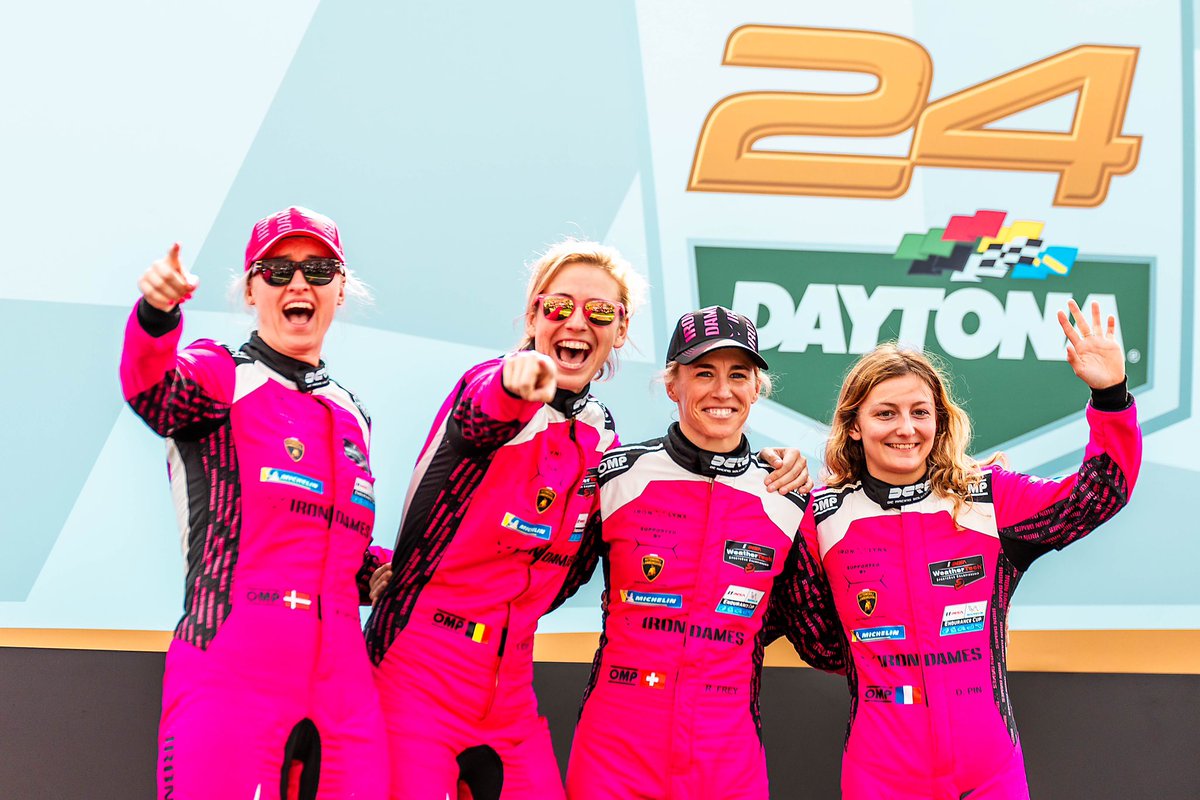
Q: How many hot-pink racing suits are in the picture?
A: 4